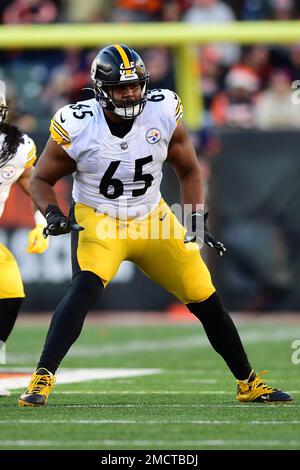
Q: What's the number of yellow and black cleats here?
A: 2